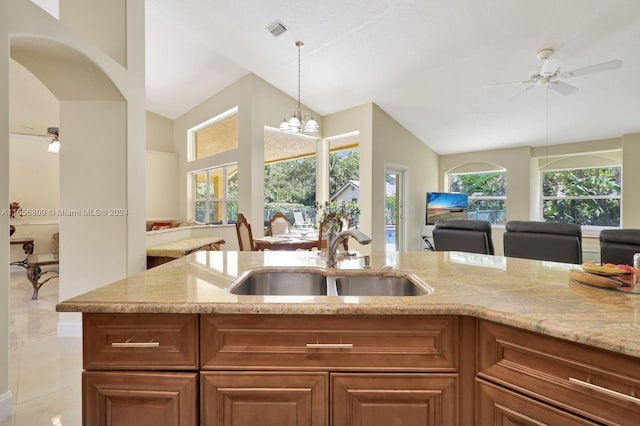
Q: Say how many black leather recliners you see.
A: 3